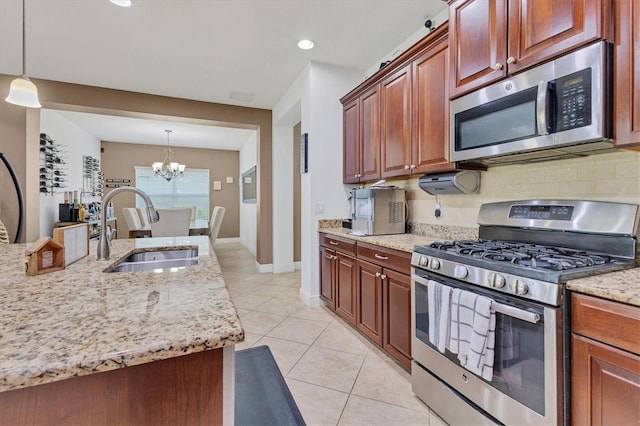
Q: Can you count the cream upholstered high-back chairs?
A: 5